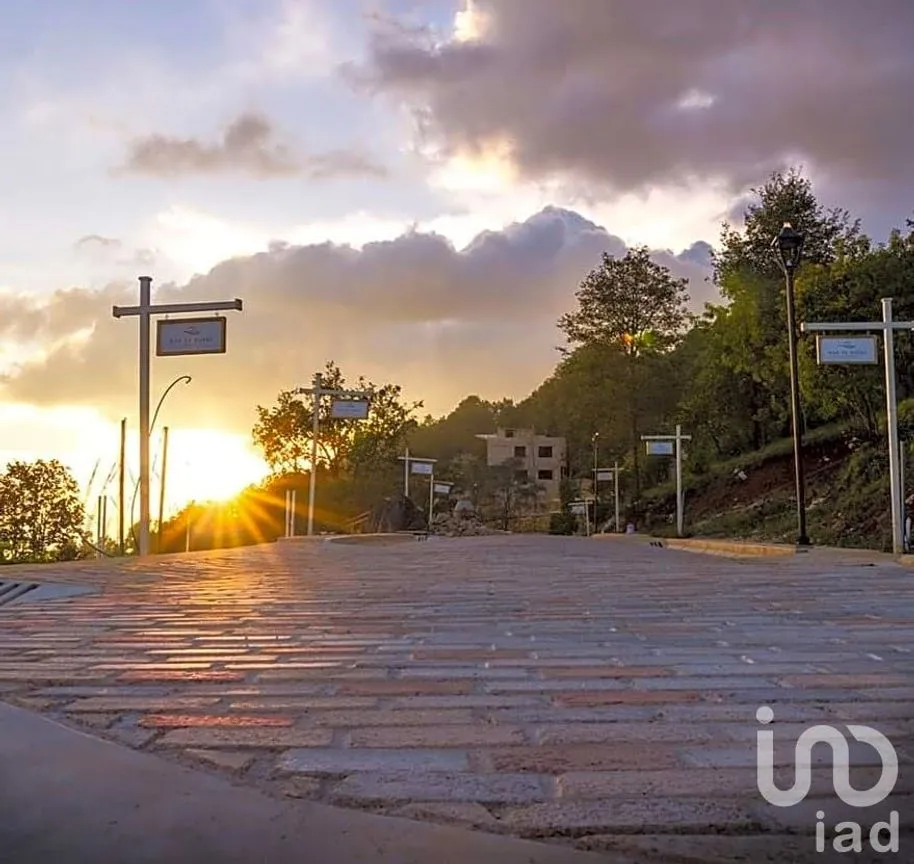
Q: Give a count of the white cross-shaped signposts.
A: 8